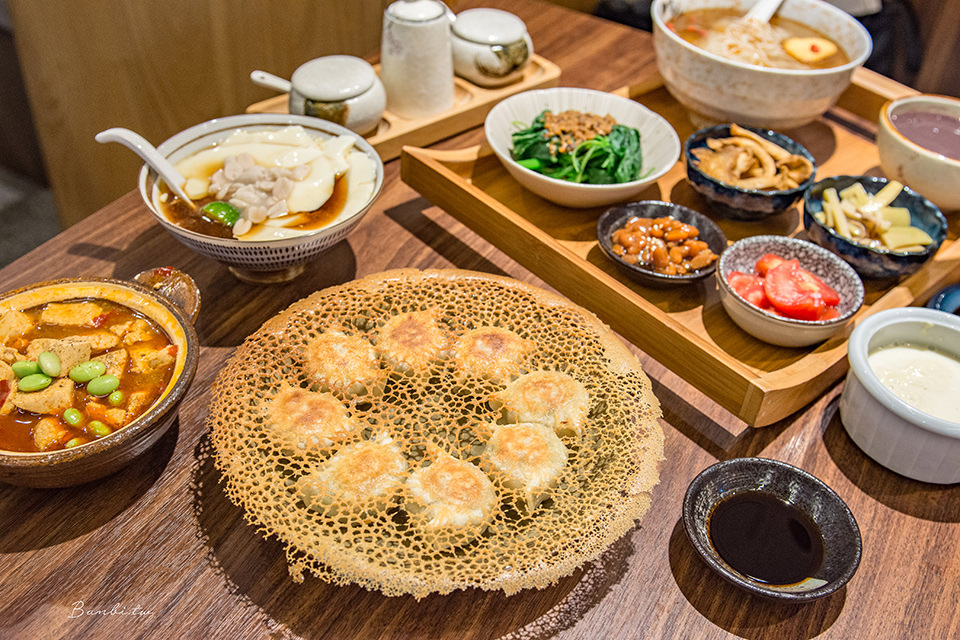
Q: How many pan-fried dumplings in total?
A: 8